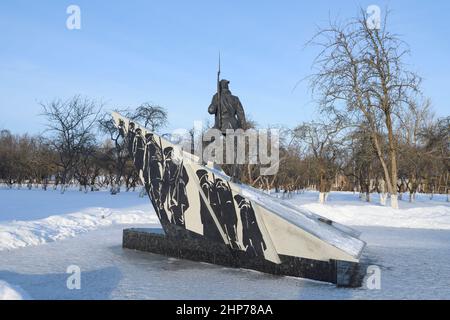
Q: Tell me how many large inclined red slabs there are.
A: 0